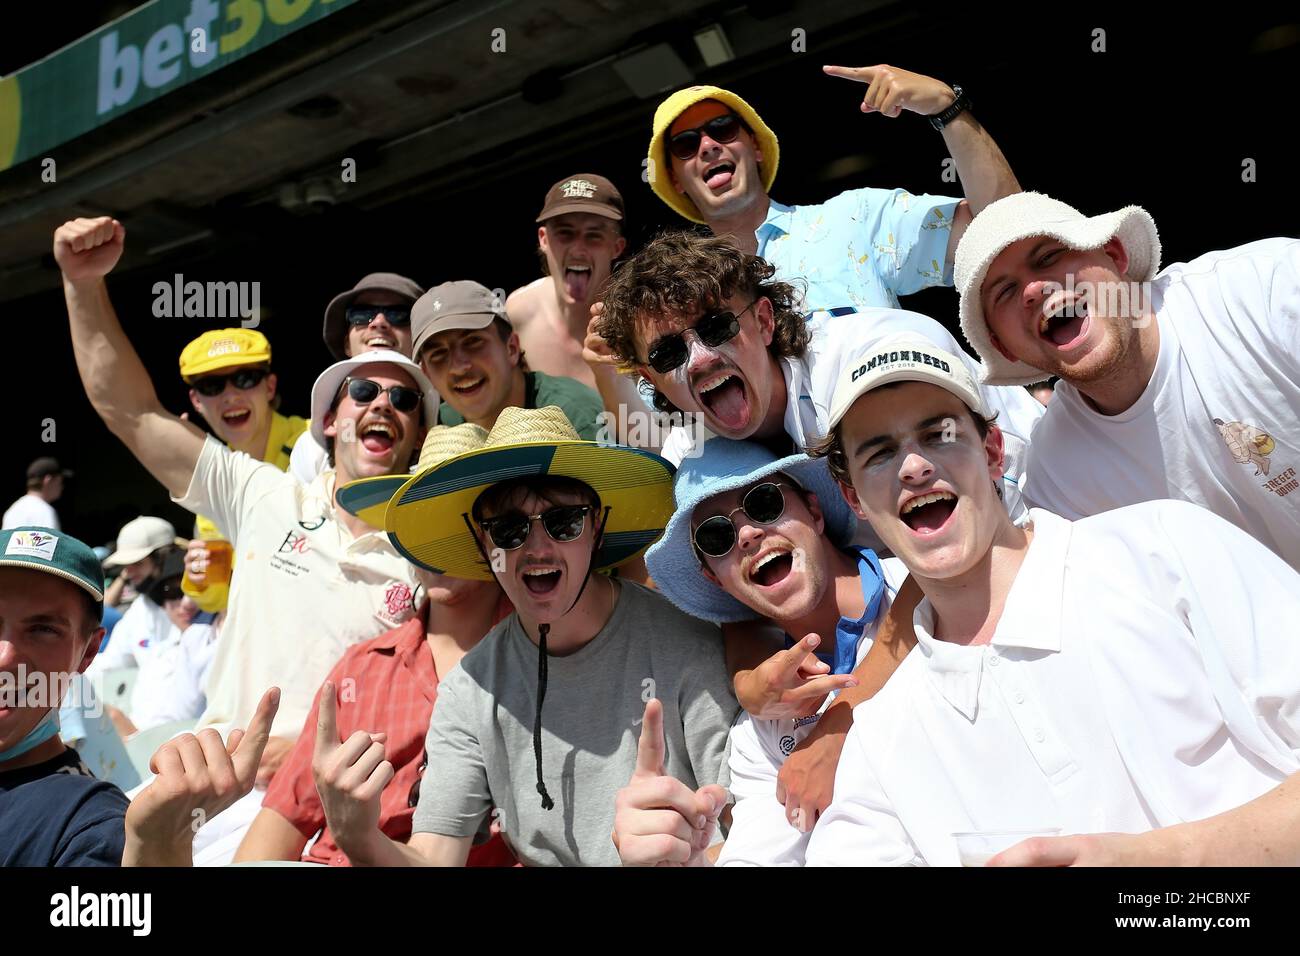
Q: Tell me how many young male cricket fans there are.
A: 13